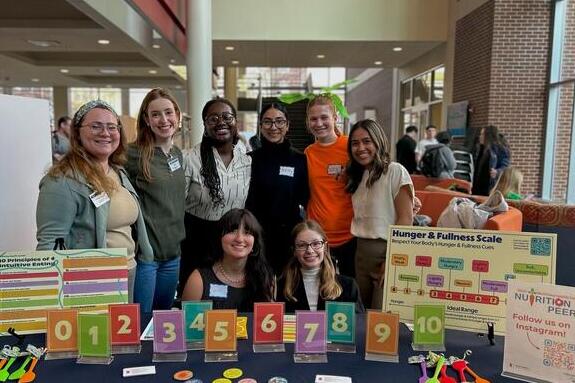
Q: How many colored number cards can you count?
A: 11